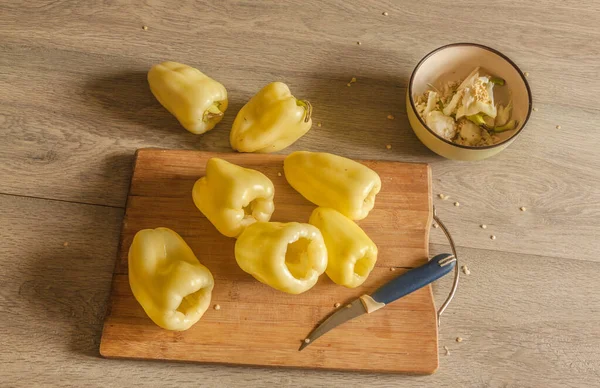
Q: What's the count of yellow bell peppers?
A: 7